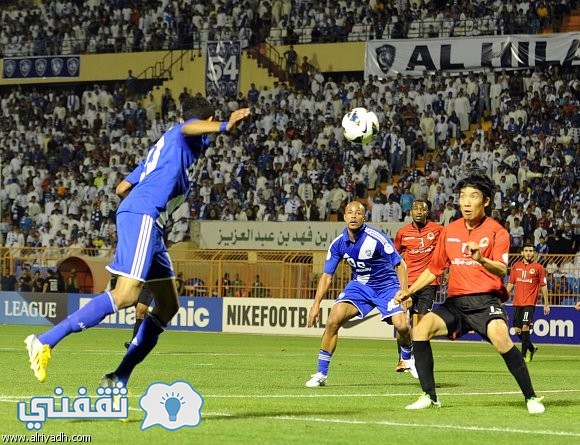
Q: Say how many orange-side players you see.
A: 3